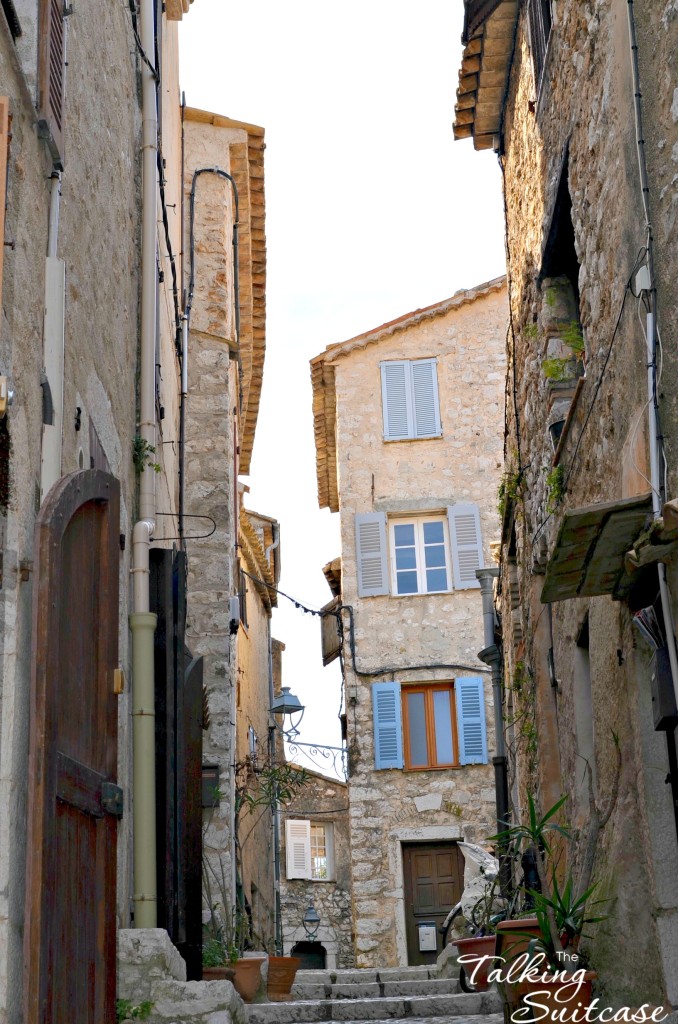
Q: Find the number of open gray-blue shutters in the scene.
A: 2